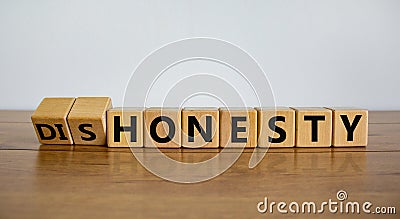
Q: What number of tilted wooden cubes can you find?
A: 2